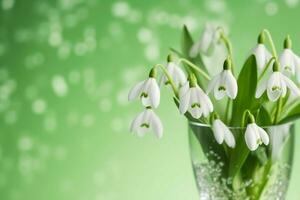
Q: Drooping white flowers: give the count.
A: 11